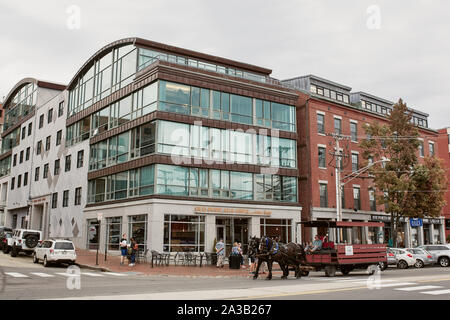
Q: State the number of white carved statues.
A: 0